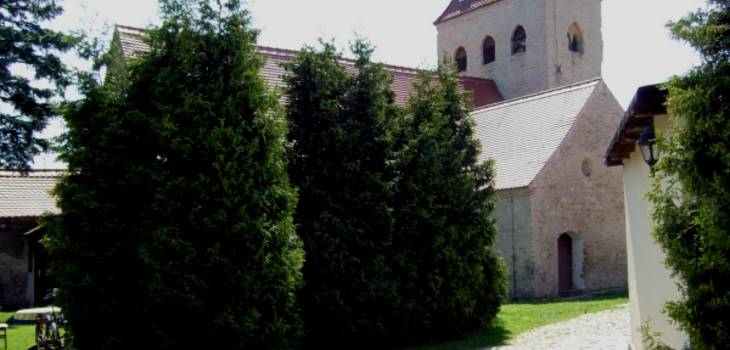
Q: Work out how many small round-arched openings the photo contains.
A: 4